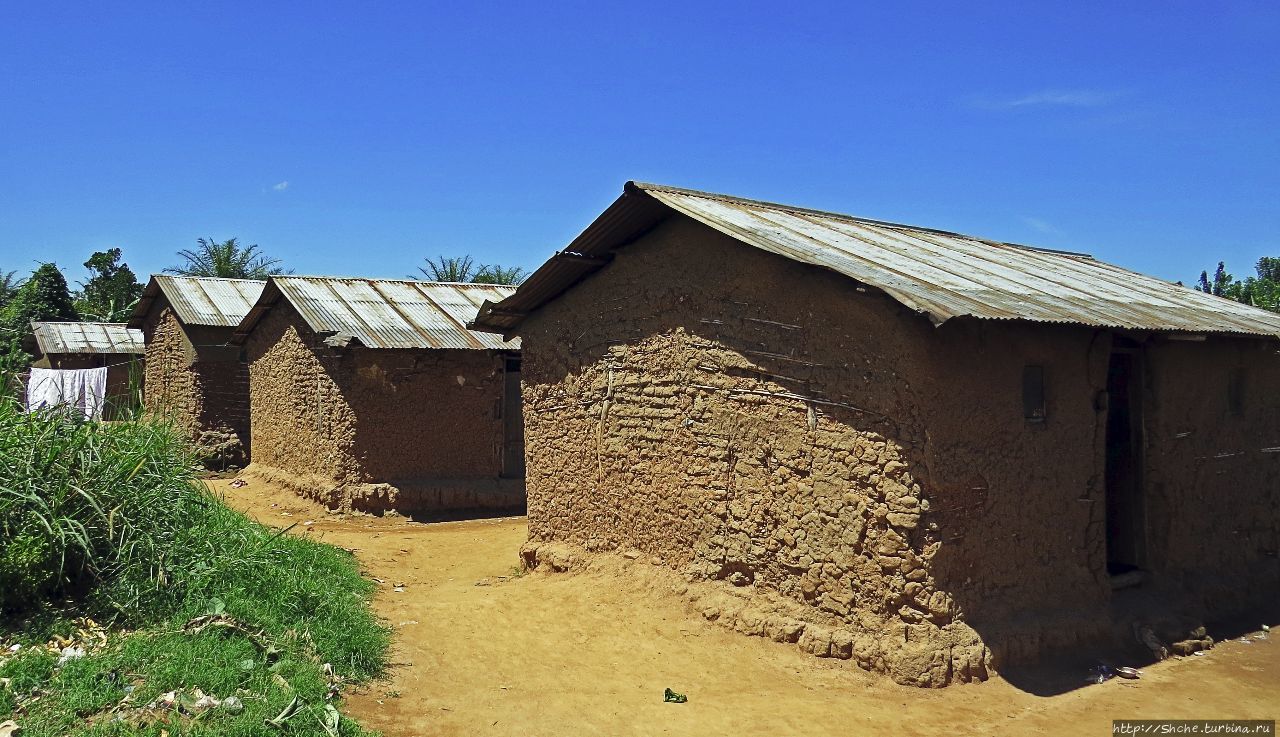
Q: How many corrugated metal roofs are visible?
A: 4